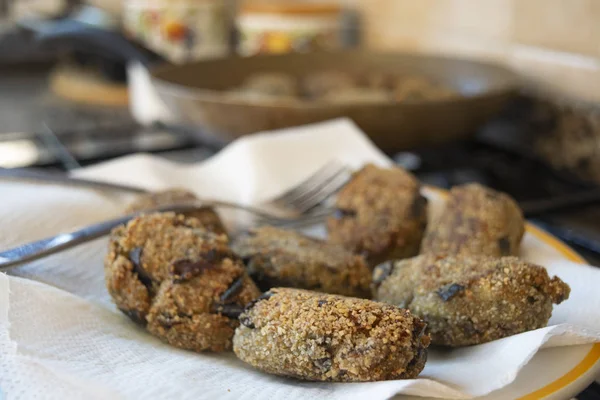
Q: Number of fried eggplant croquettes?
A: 7